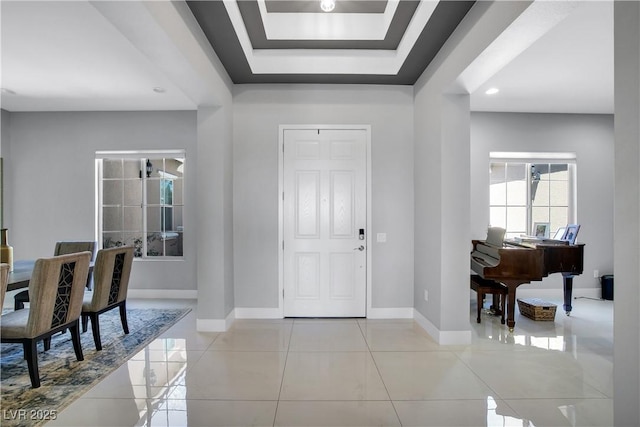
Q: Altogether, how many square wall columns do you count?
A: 2